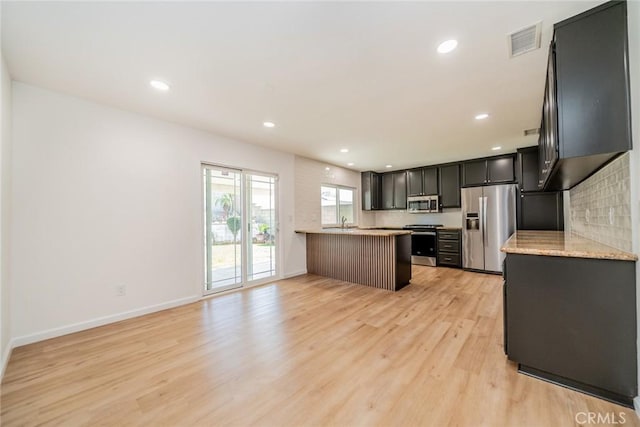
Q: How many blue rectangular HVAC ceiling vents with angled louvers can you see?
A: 0